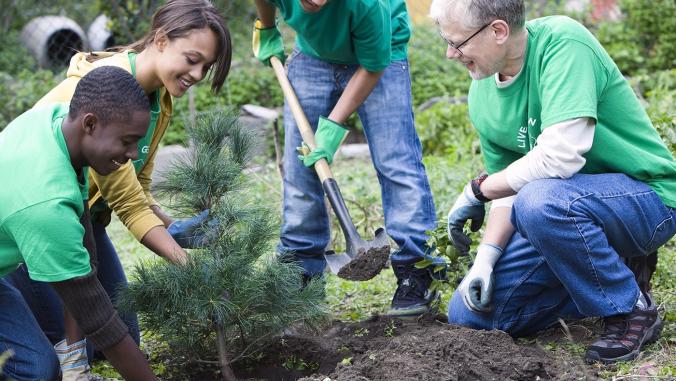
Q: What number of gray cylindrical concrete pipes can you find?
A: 2